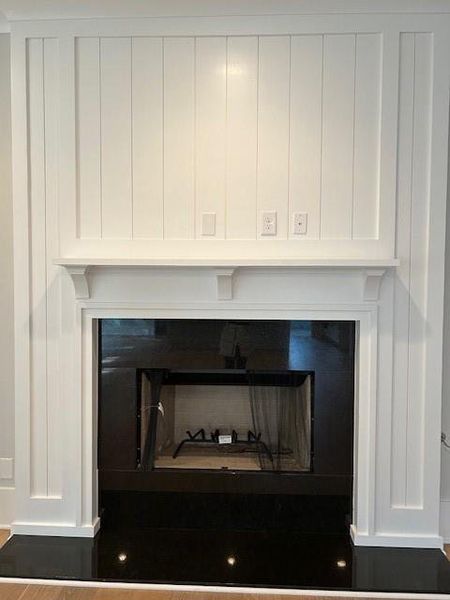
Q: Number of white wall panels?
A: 14